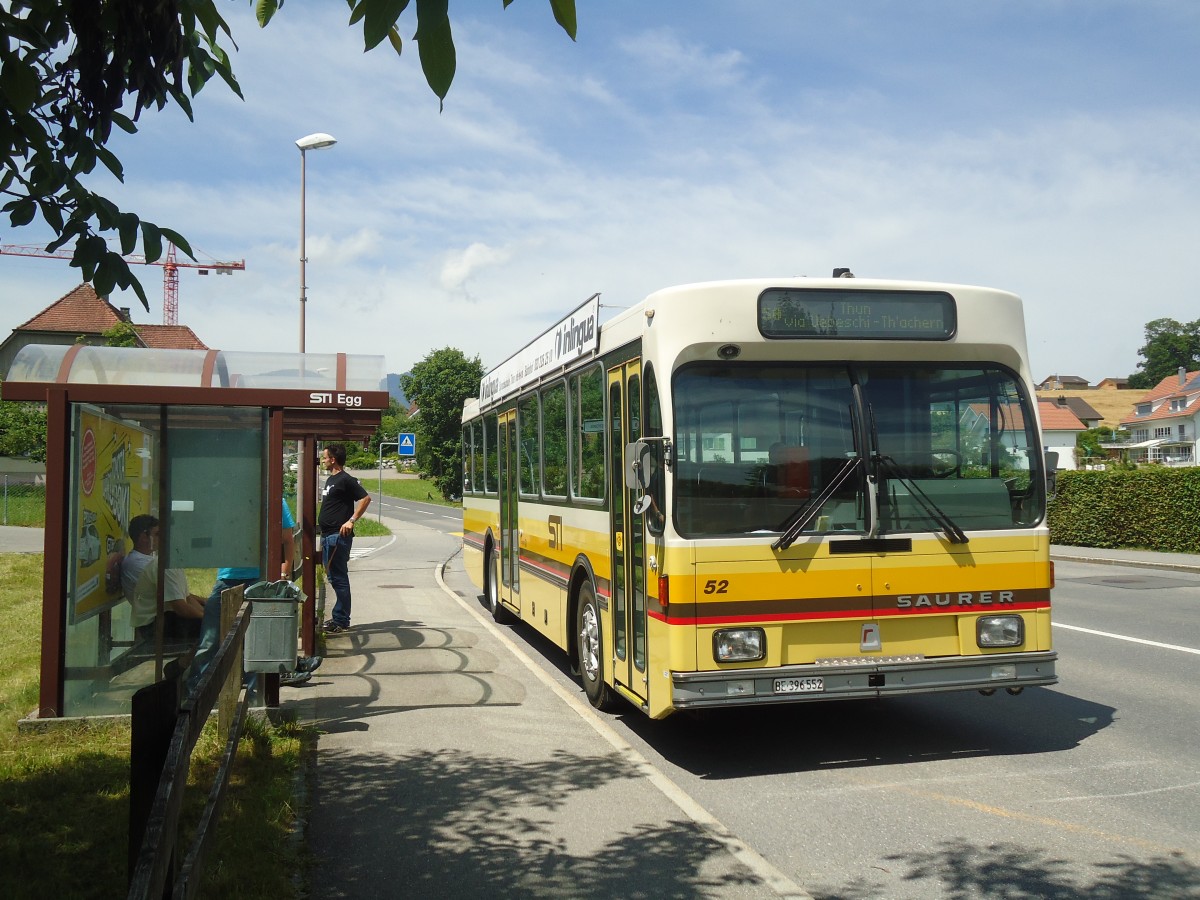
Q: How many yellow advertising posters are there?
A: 1